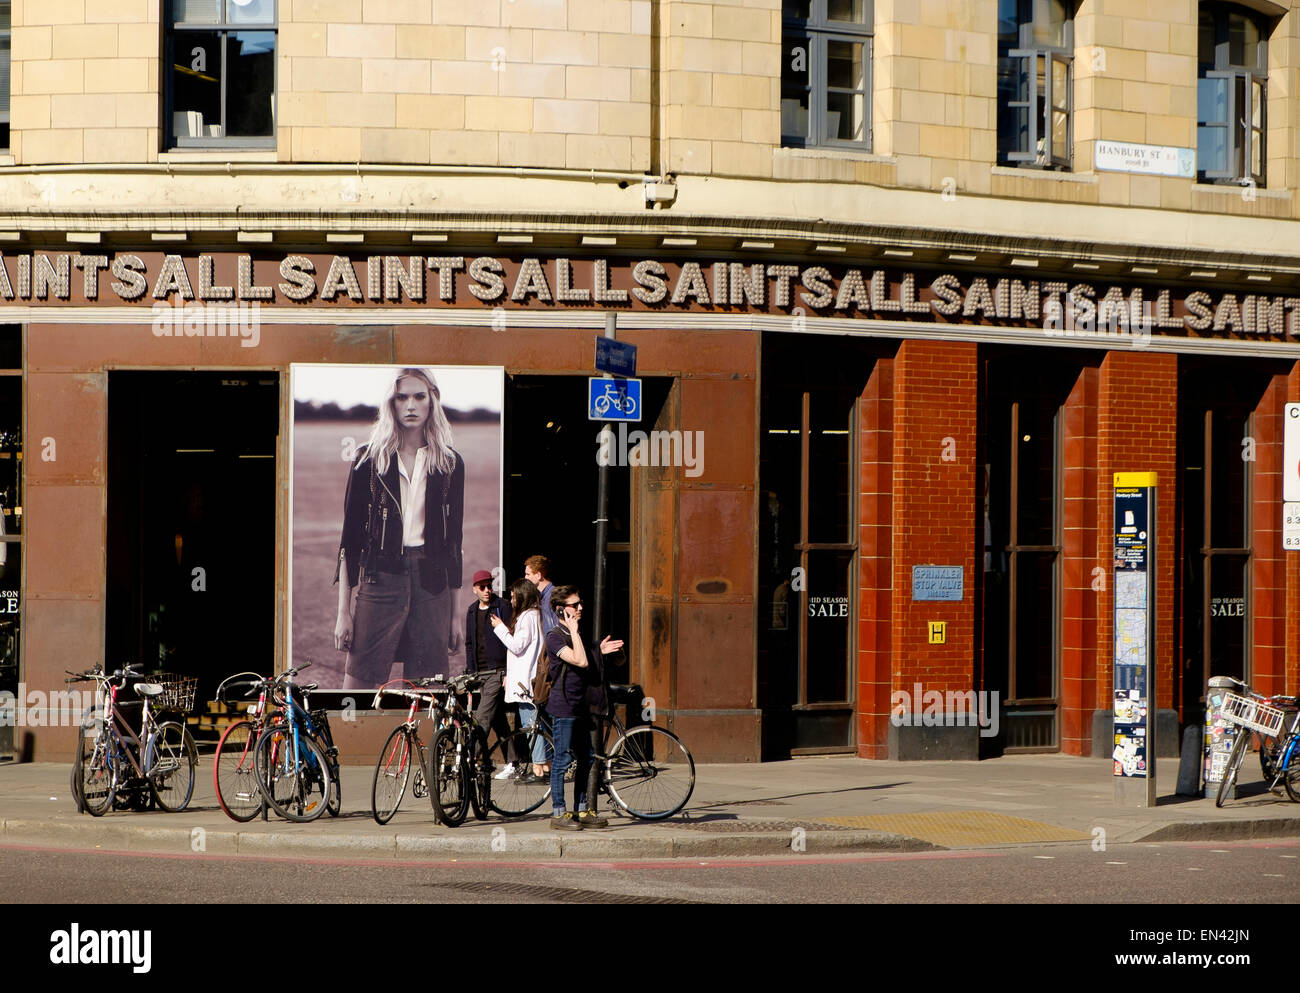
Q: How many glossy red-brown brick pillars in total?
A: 3